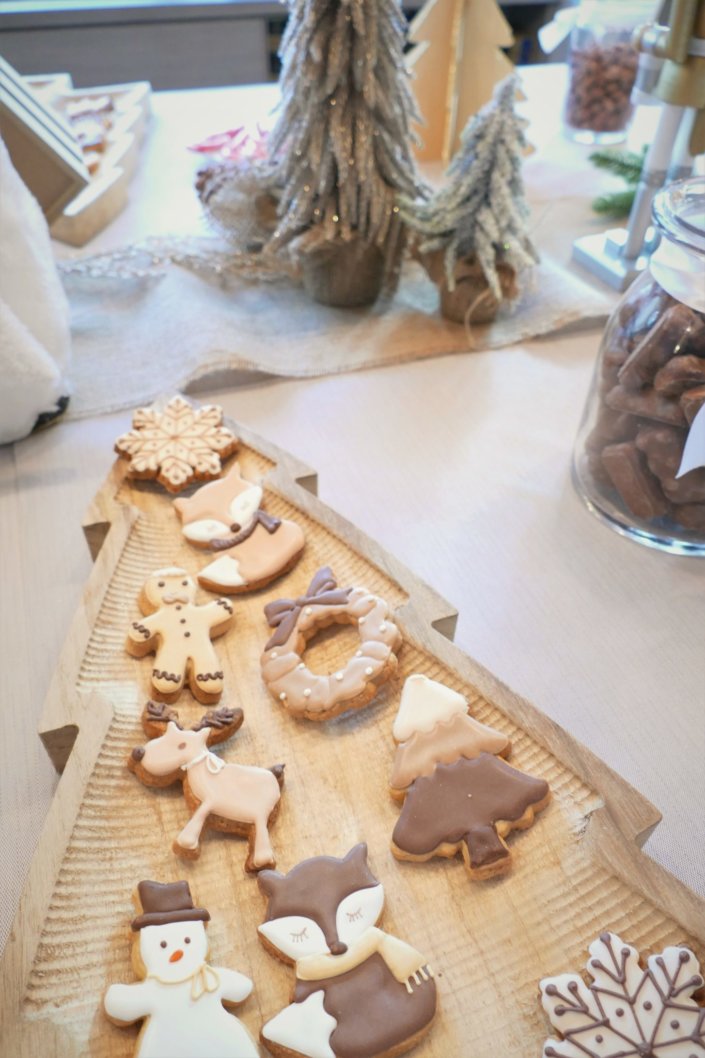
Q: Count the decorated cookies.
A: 9